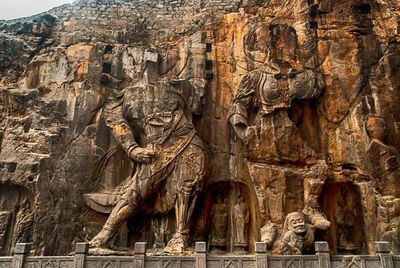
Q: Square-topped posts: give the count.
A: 7